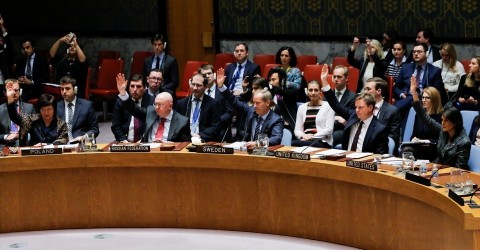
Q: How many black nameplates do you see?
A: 7